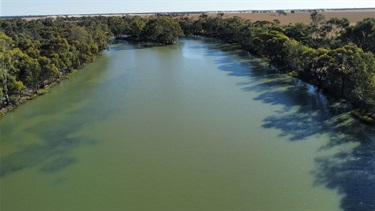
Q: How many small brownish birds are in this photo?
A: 0